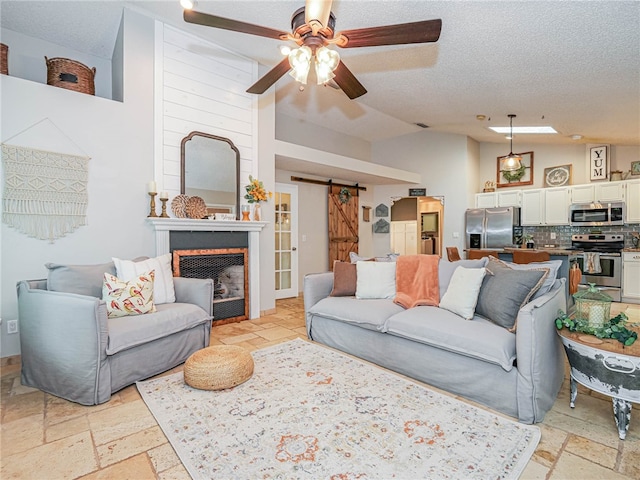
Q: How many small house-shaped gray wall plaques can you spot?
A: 2